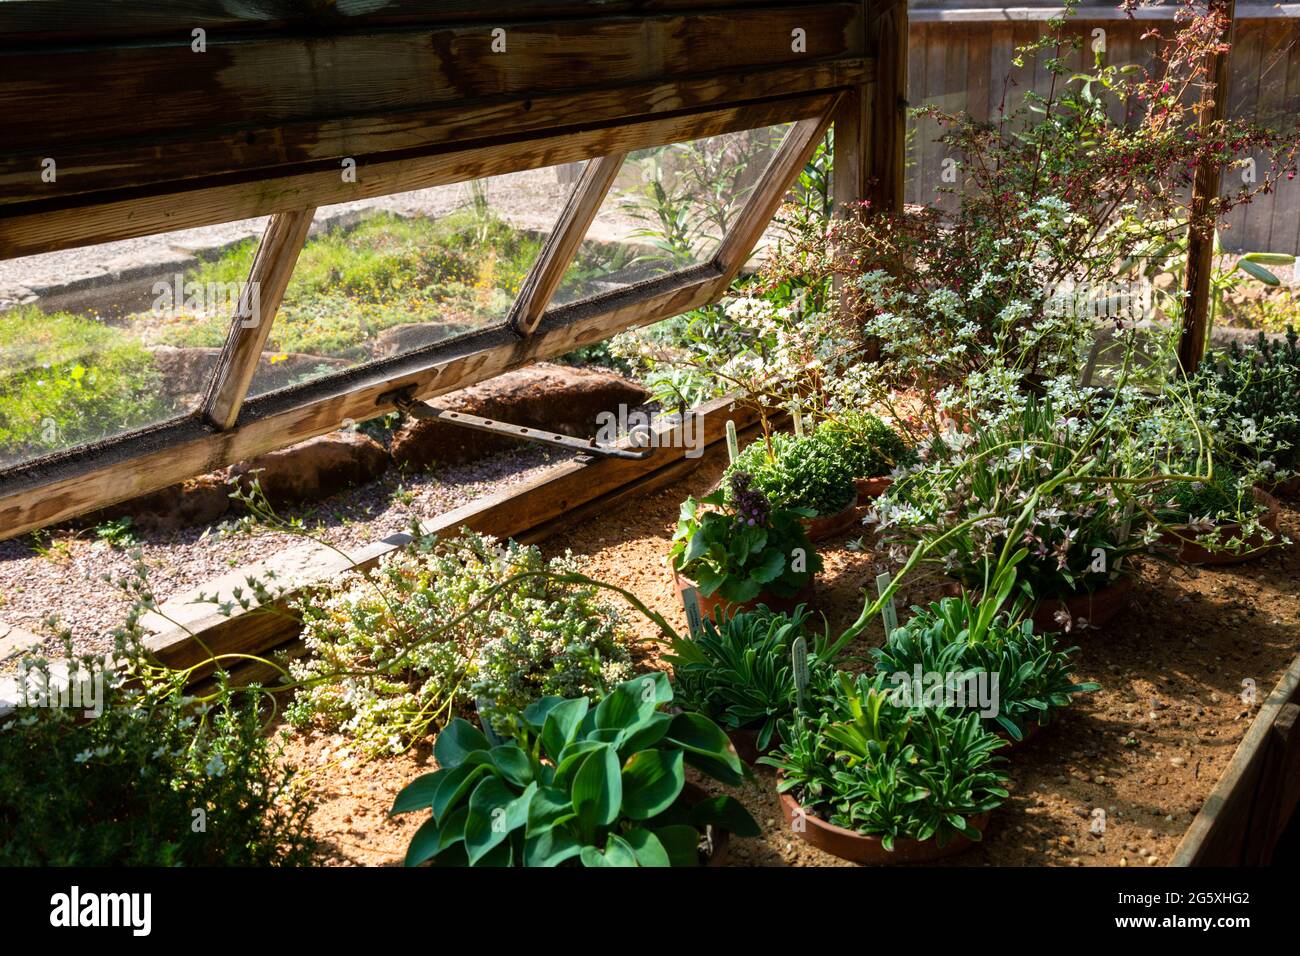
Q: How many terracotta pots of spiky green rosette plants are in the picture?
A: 3